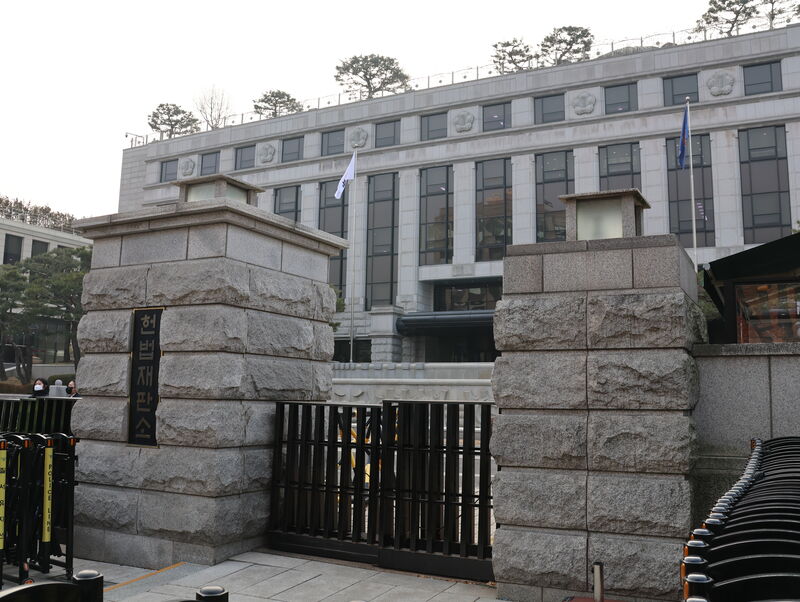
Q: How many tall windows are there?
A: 9